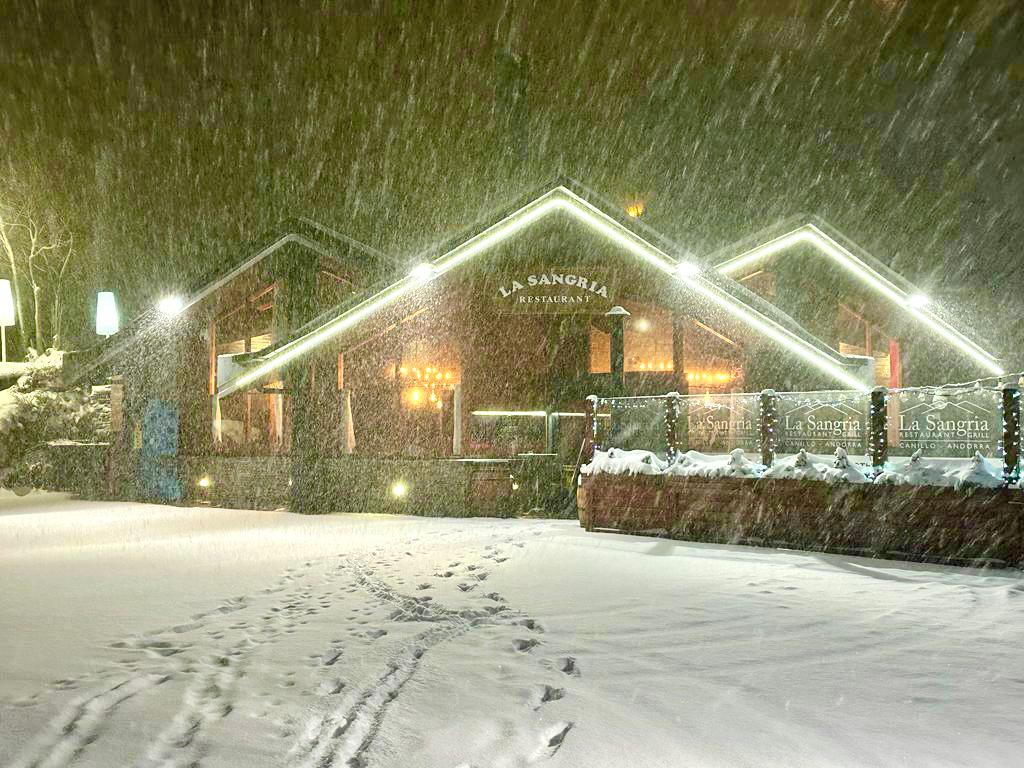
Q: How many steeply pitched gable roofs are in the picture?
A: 3